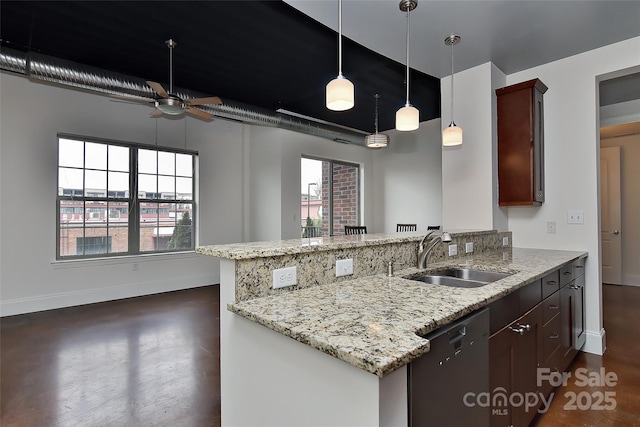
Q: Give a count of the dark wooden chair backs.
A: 3